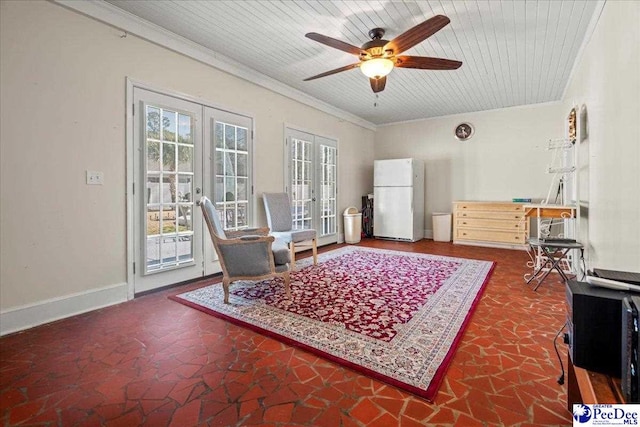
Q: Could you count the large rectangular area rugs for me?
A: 1